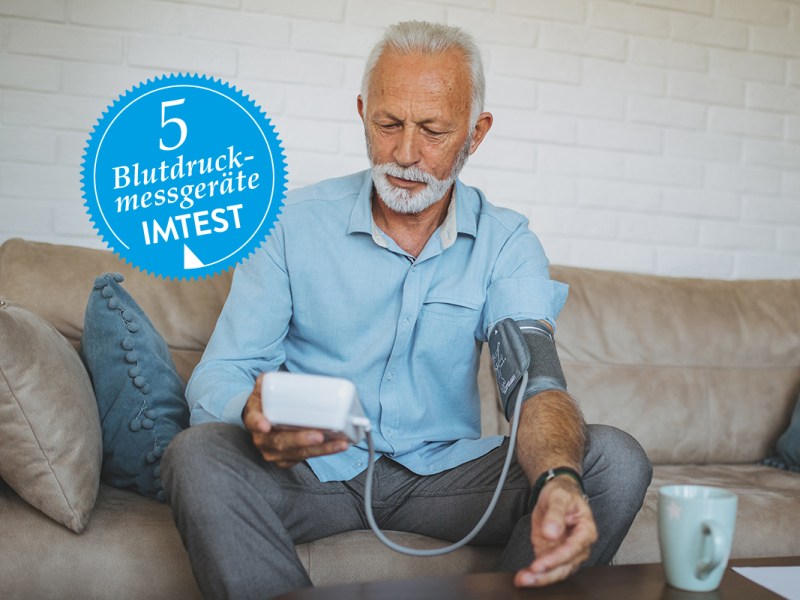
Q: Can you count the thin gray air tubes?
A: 1